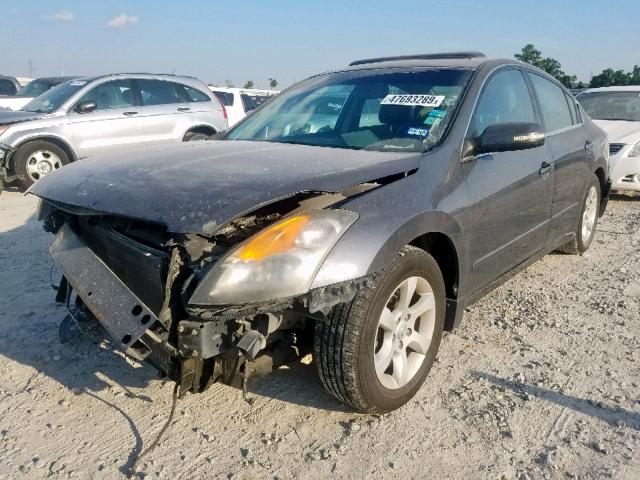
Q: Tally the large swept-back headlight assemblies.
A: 1